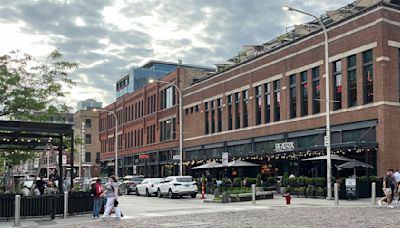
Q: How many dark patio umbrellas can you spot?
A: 4